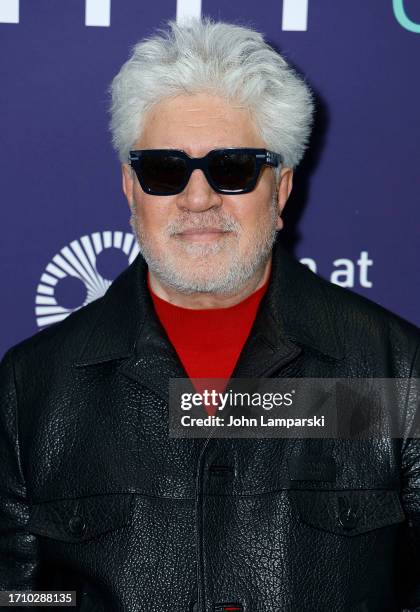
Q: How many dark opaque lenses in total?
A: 2